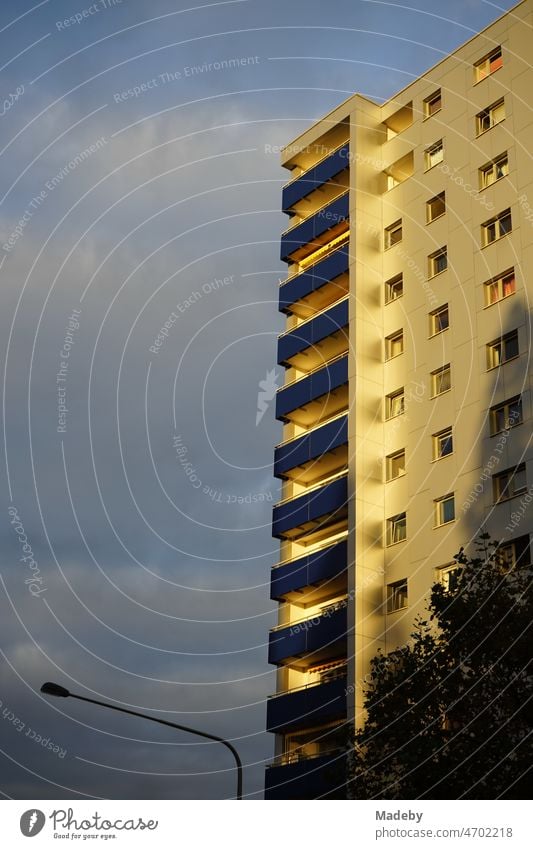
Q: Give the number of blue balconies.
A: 11